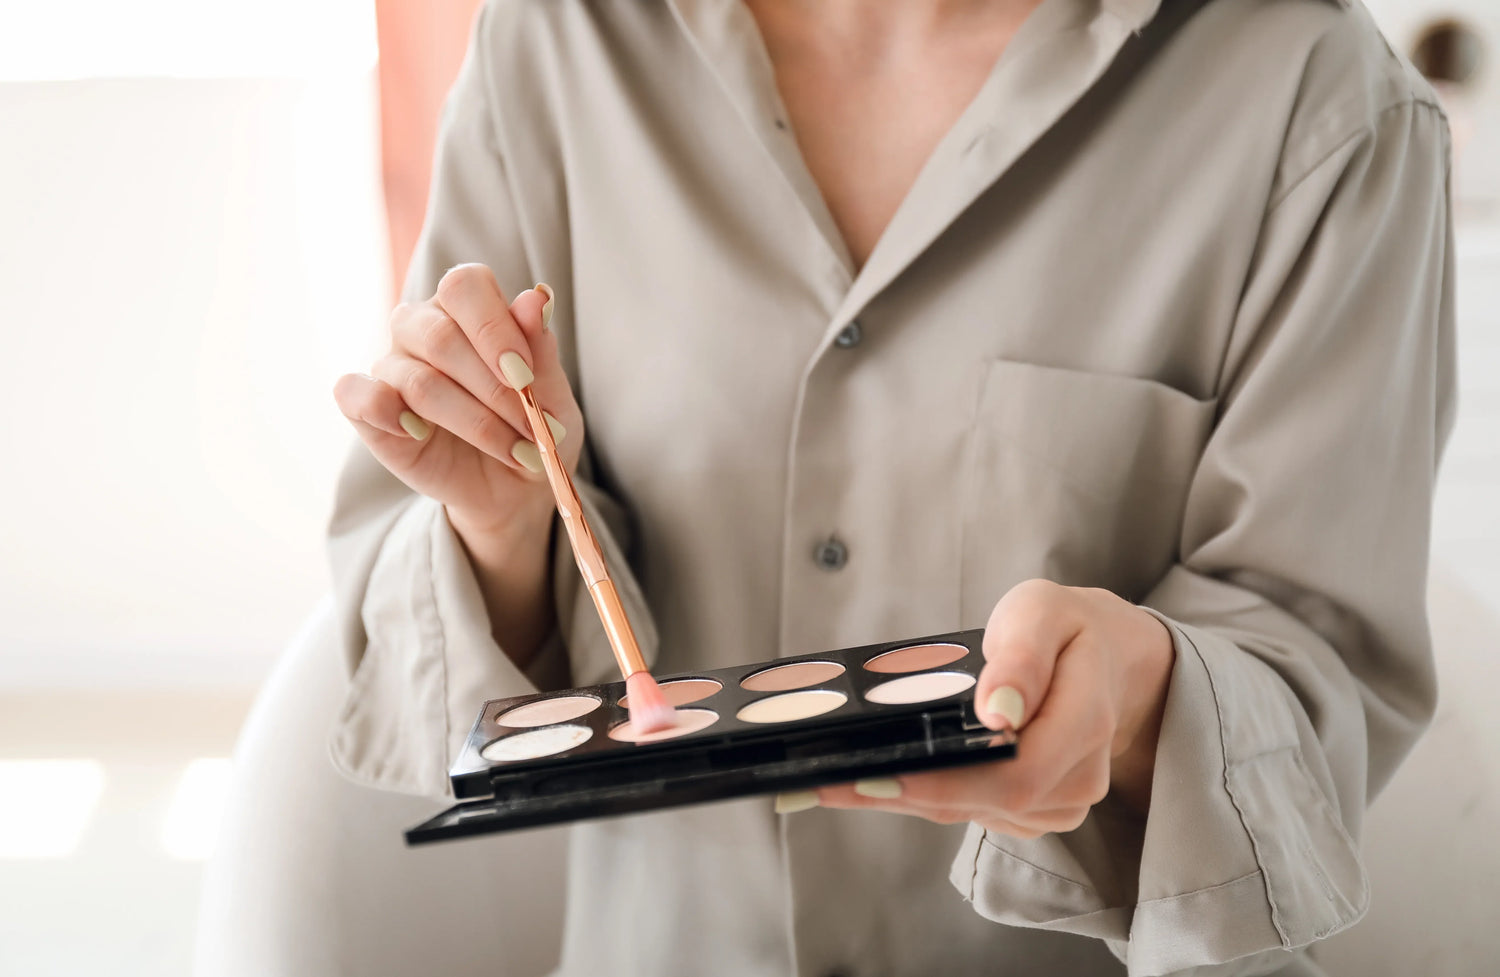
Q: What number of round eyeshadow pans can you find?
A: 8